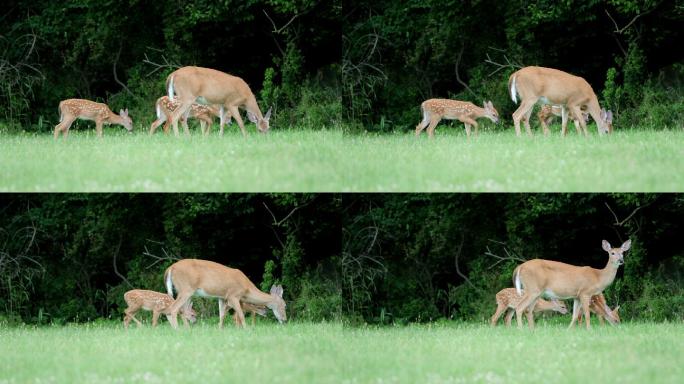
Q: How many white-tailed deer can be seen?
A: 12